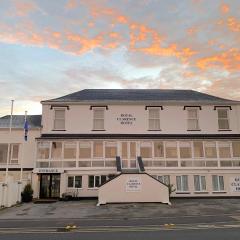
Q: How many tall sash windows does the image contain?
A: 5